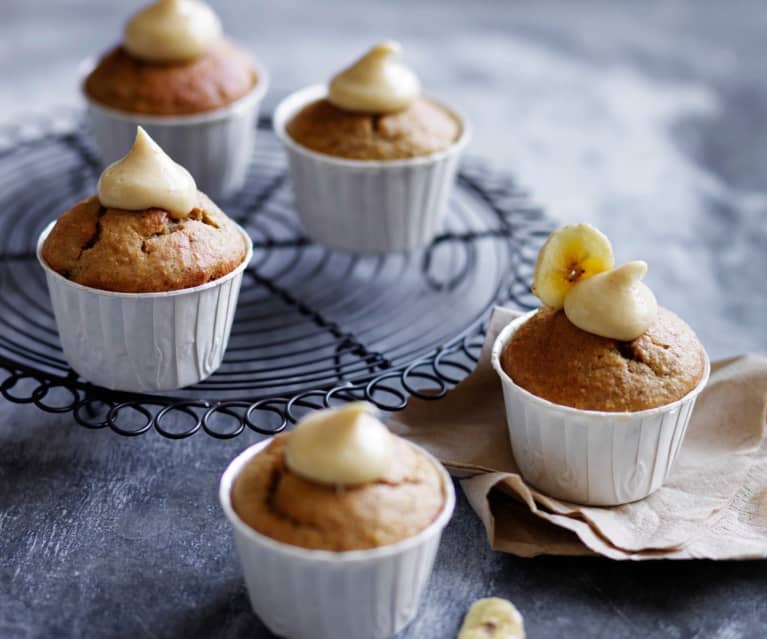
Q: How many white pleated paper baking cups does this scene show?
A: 5